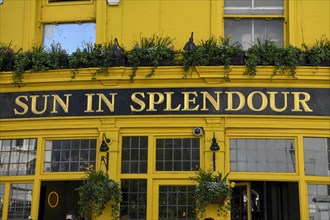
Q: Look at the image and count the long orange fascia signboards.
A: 0